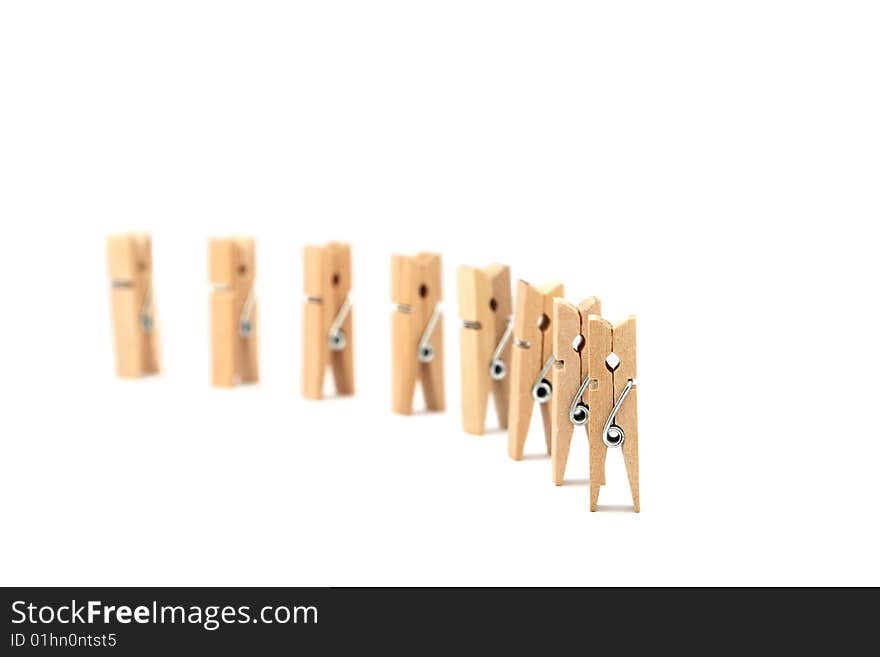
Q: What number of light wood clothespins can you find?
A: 8